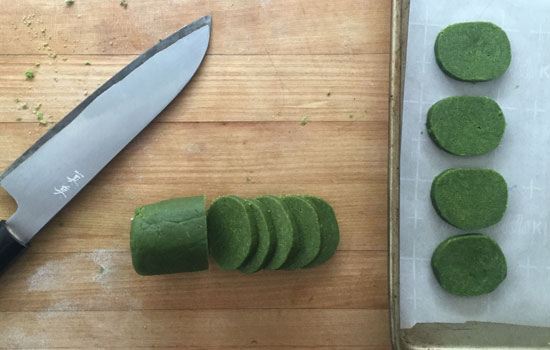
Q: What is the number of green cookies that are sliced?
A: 9